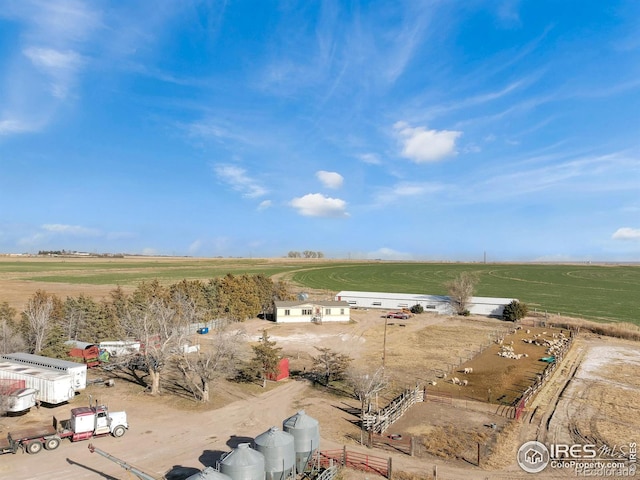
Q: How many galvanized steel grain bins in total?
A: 4